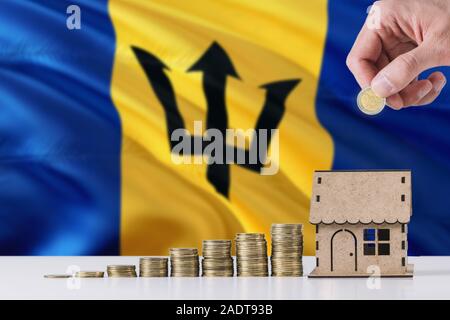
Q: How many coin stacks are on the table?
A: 8